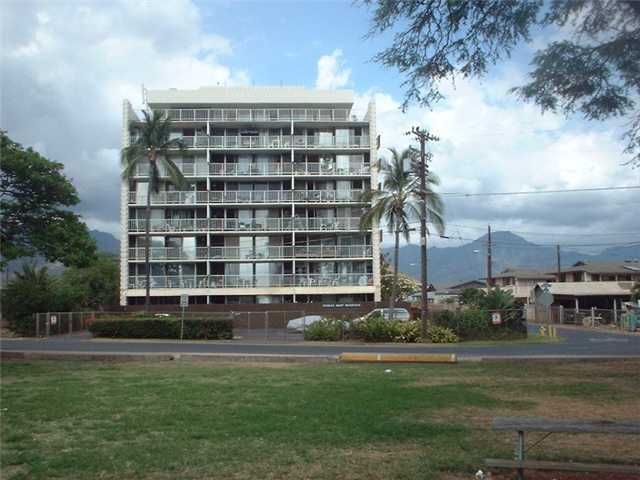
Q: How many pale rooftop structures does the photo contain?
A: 1